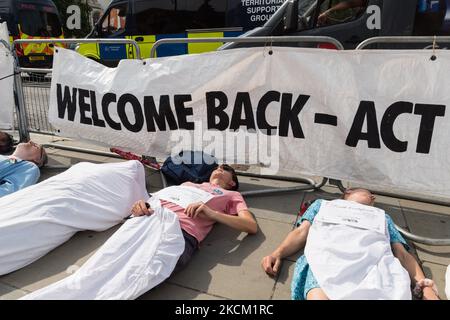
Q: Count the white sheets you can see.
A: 3